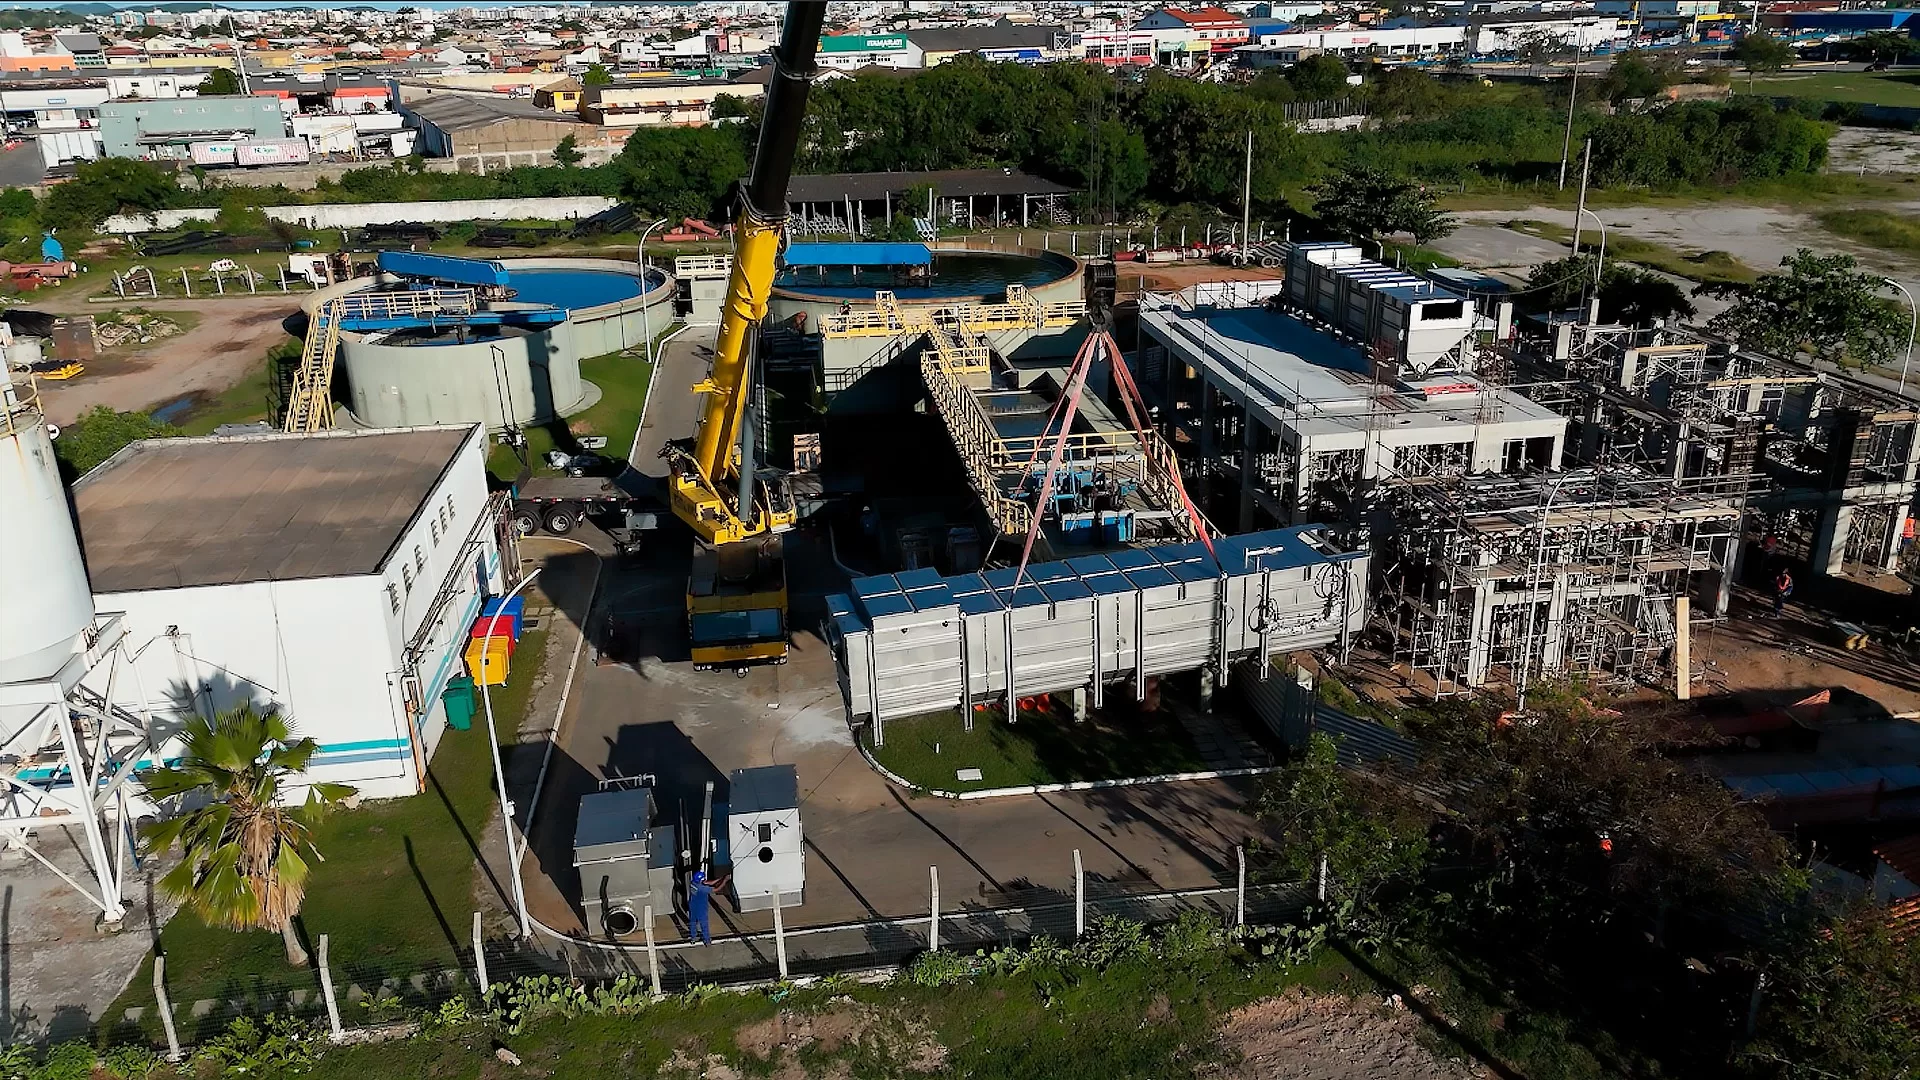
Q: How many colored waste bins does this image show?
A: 5